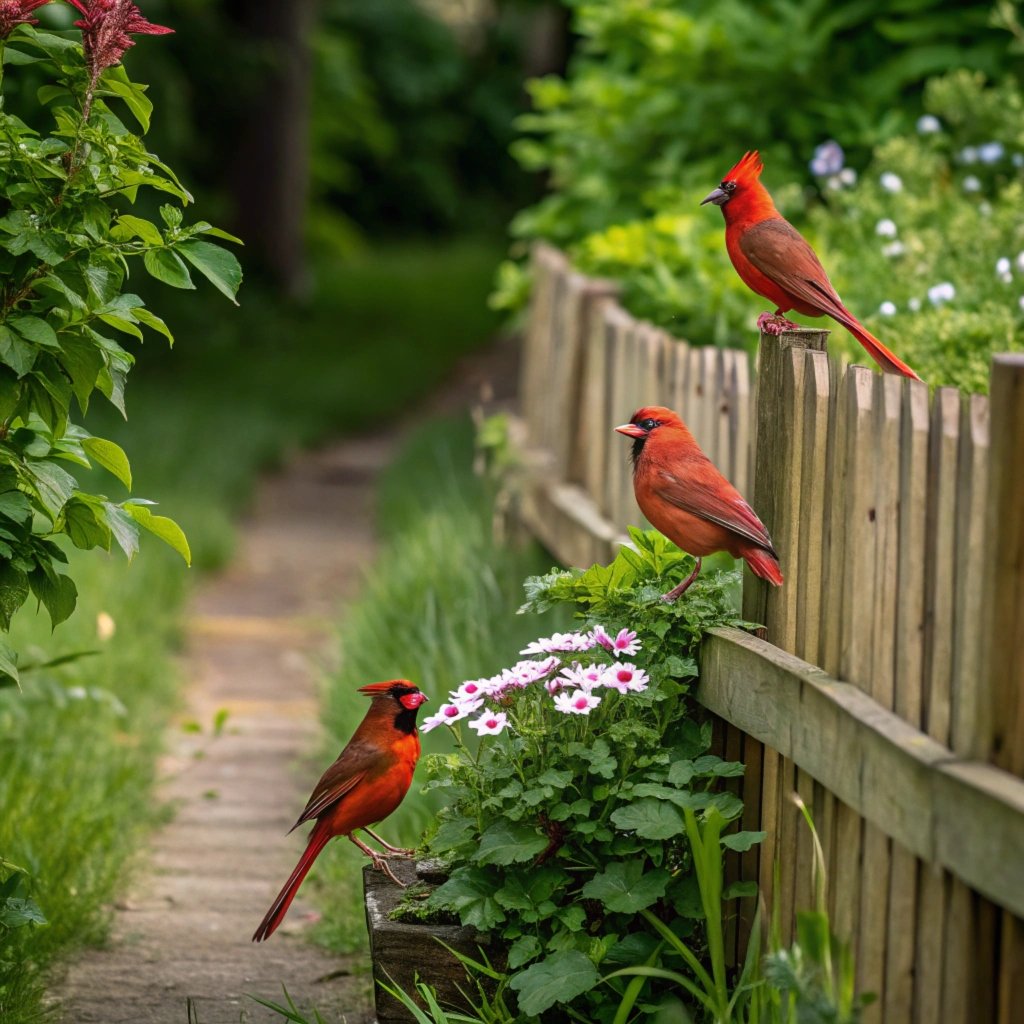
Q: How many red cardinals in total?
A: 3